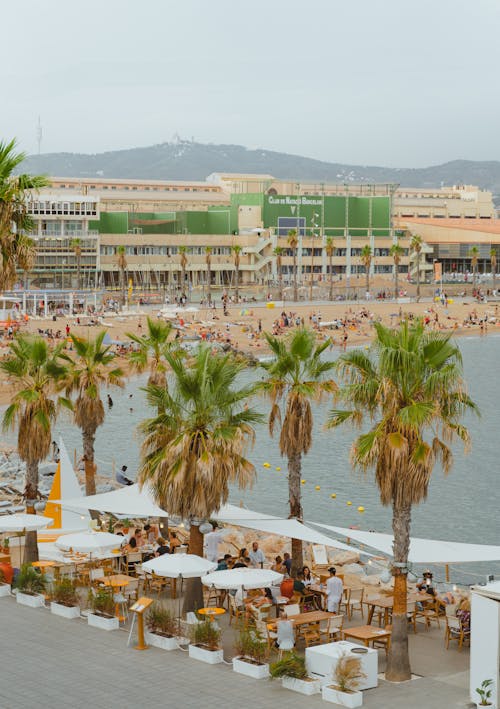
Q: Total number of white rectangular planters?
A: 9